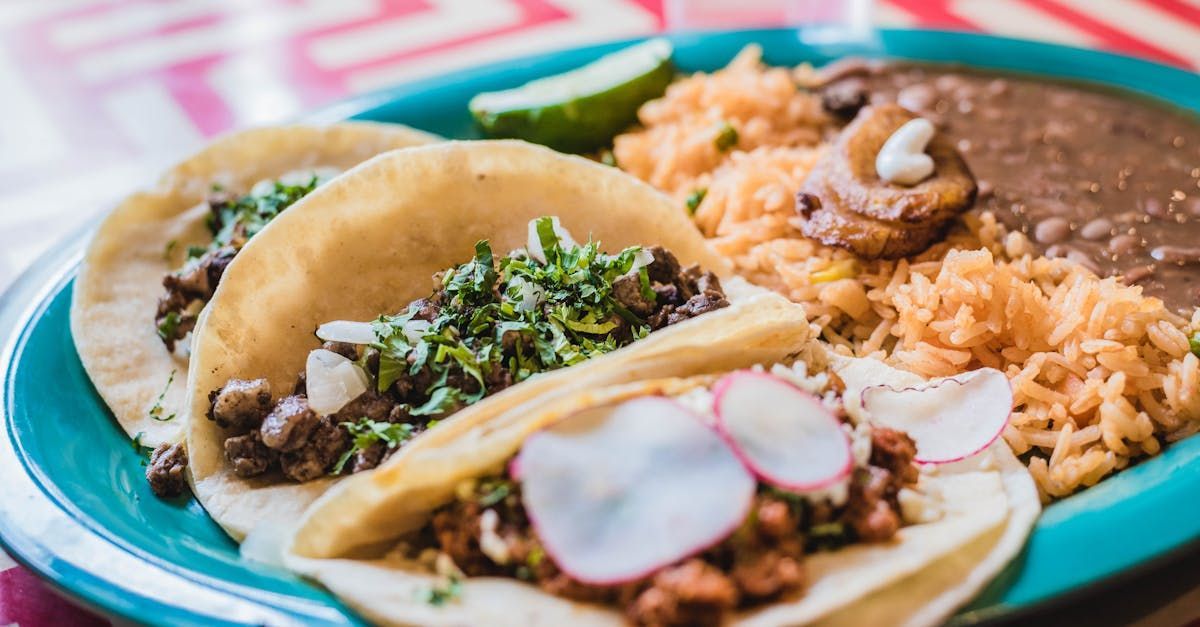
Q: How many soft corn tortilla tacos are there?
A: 3